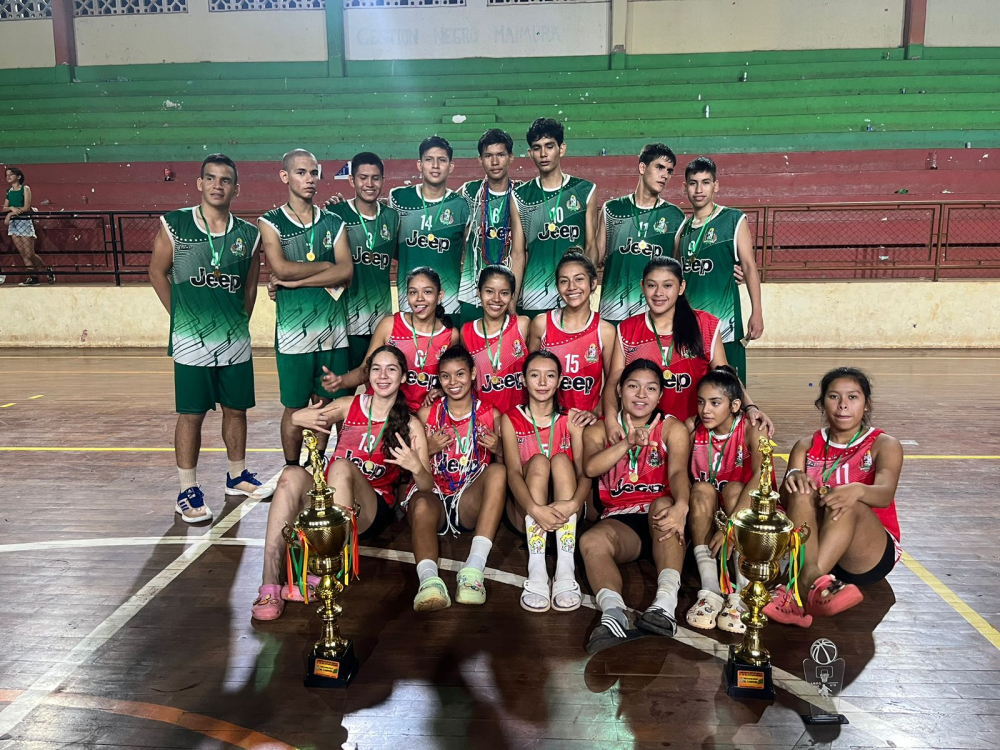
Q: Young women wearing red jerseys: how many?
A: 10